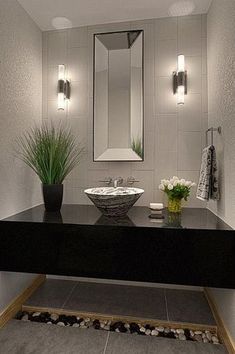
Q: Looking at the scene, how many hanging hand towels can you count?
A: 1